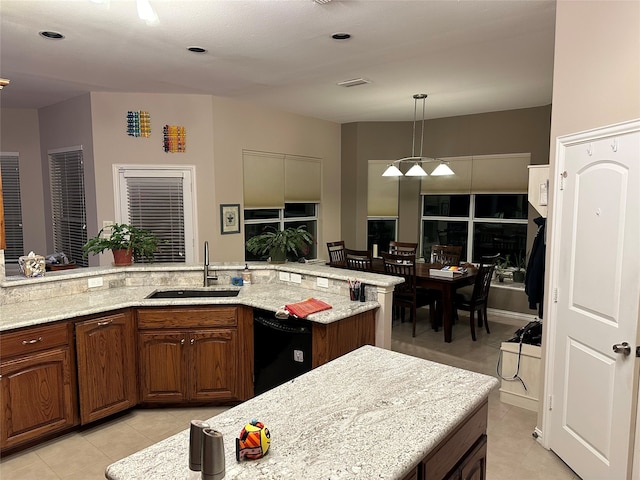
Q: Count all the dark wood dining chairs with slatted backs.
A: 6